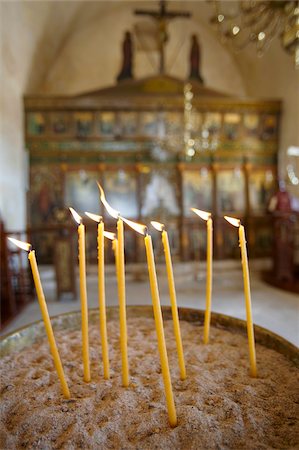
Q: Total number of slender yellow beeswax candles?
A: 9